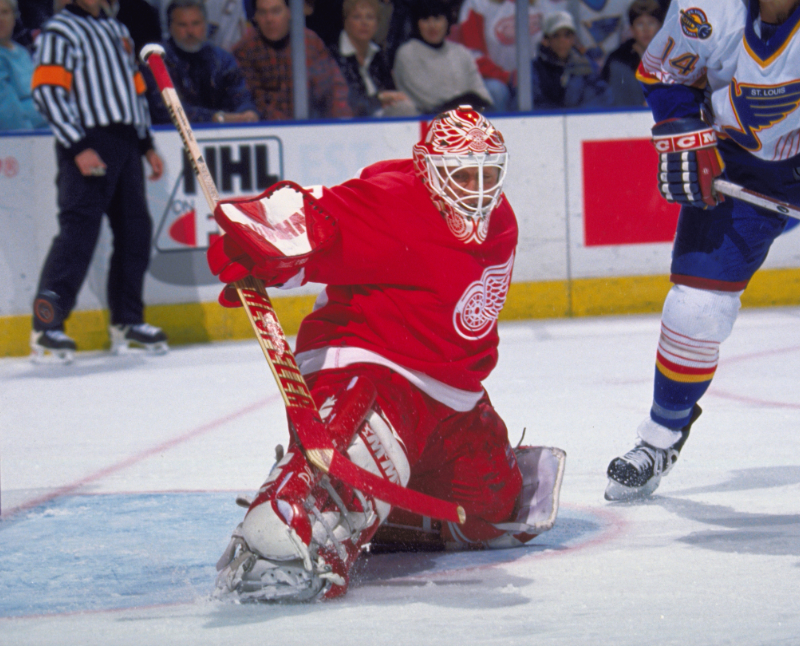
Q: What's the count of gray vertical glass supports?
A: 2